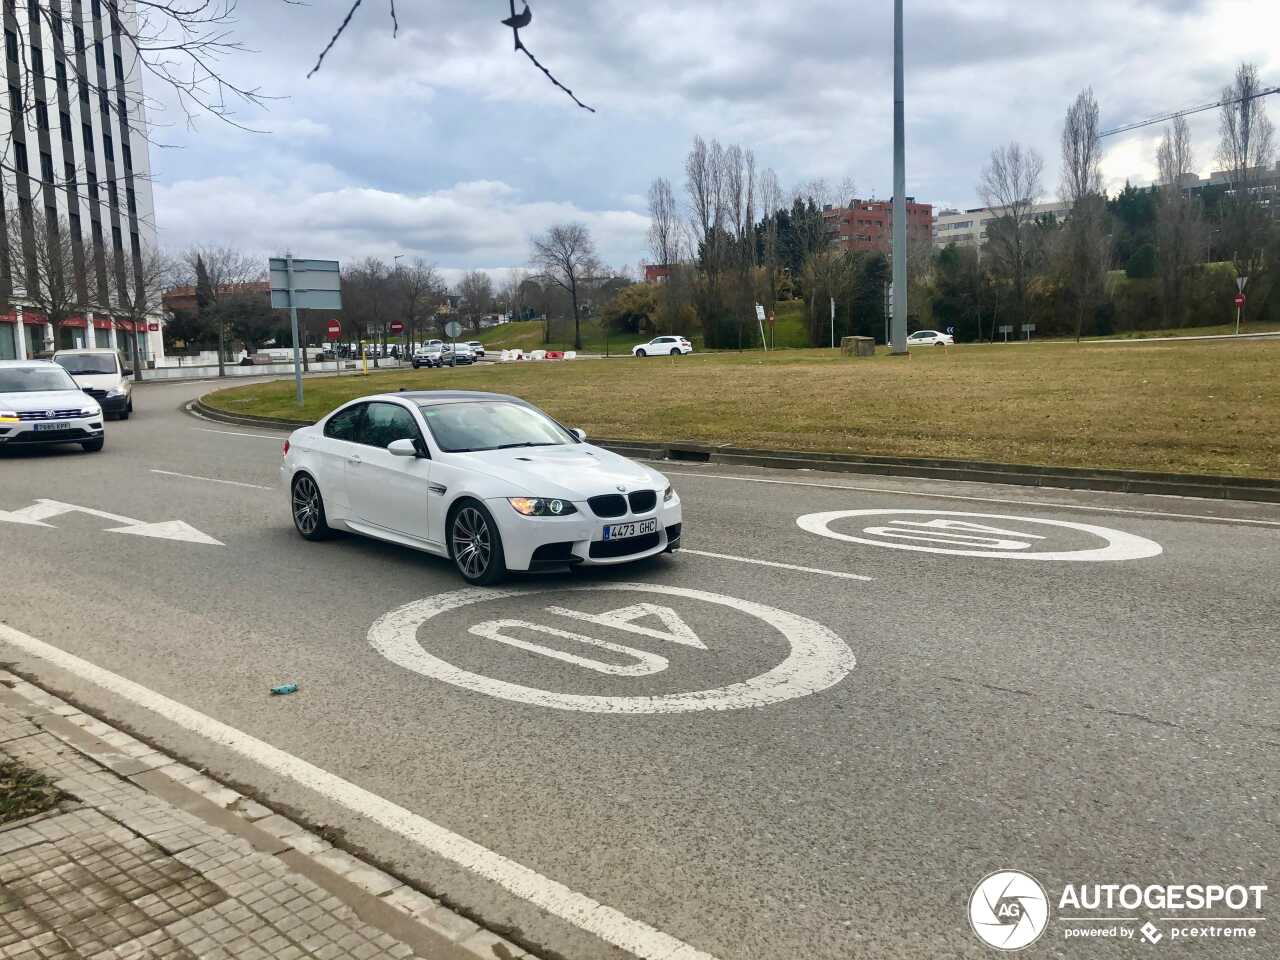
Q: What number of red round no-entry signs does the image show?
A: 3